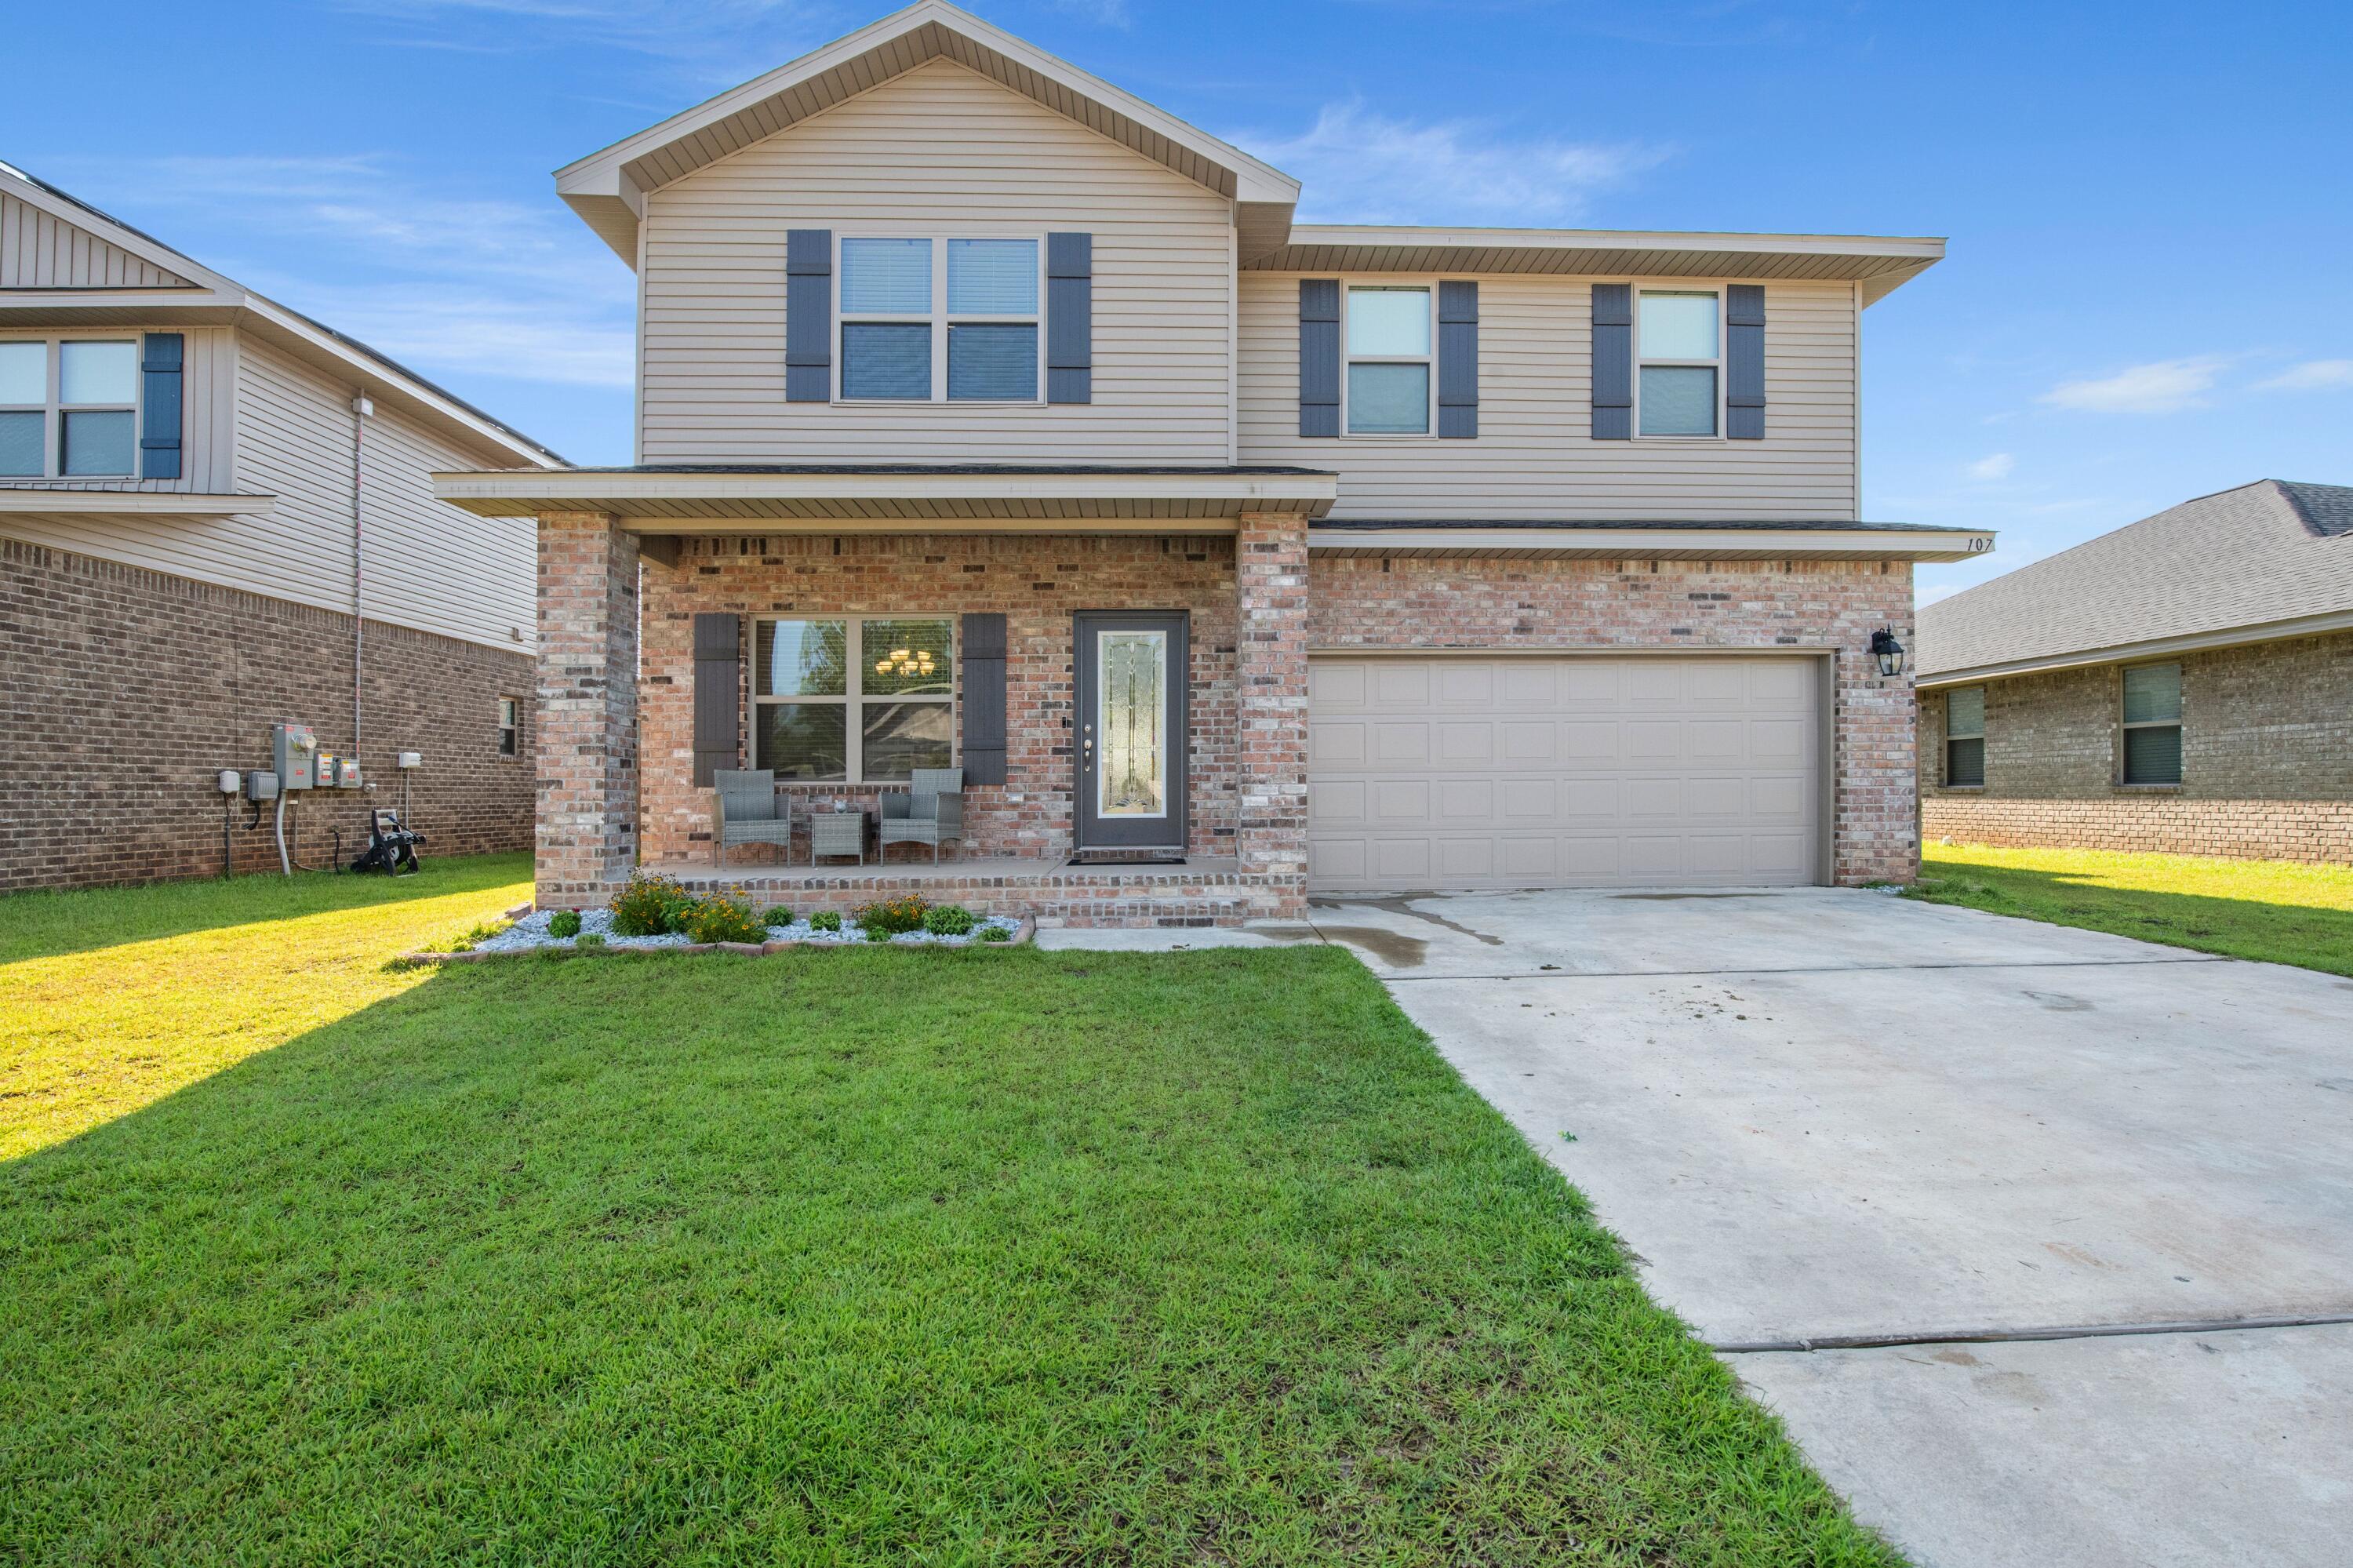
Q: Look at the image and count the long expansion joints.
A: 2